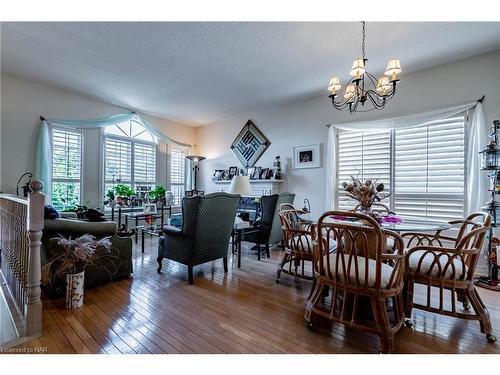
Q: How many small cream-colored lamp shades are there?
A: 5